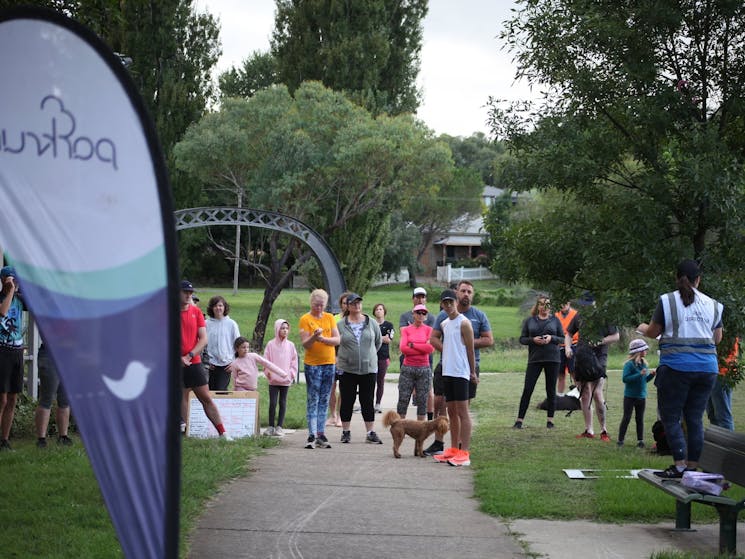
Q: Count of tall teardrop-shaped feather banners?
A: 1